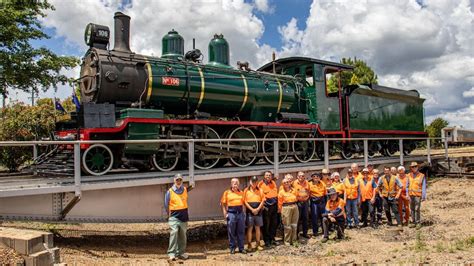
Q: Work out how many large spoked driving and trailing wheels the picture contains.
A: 4